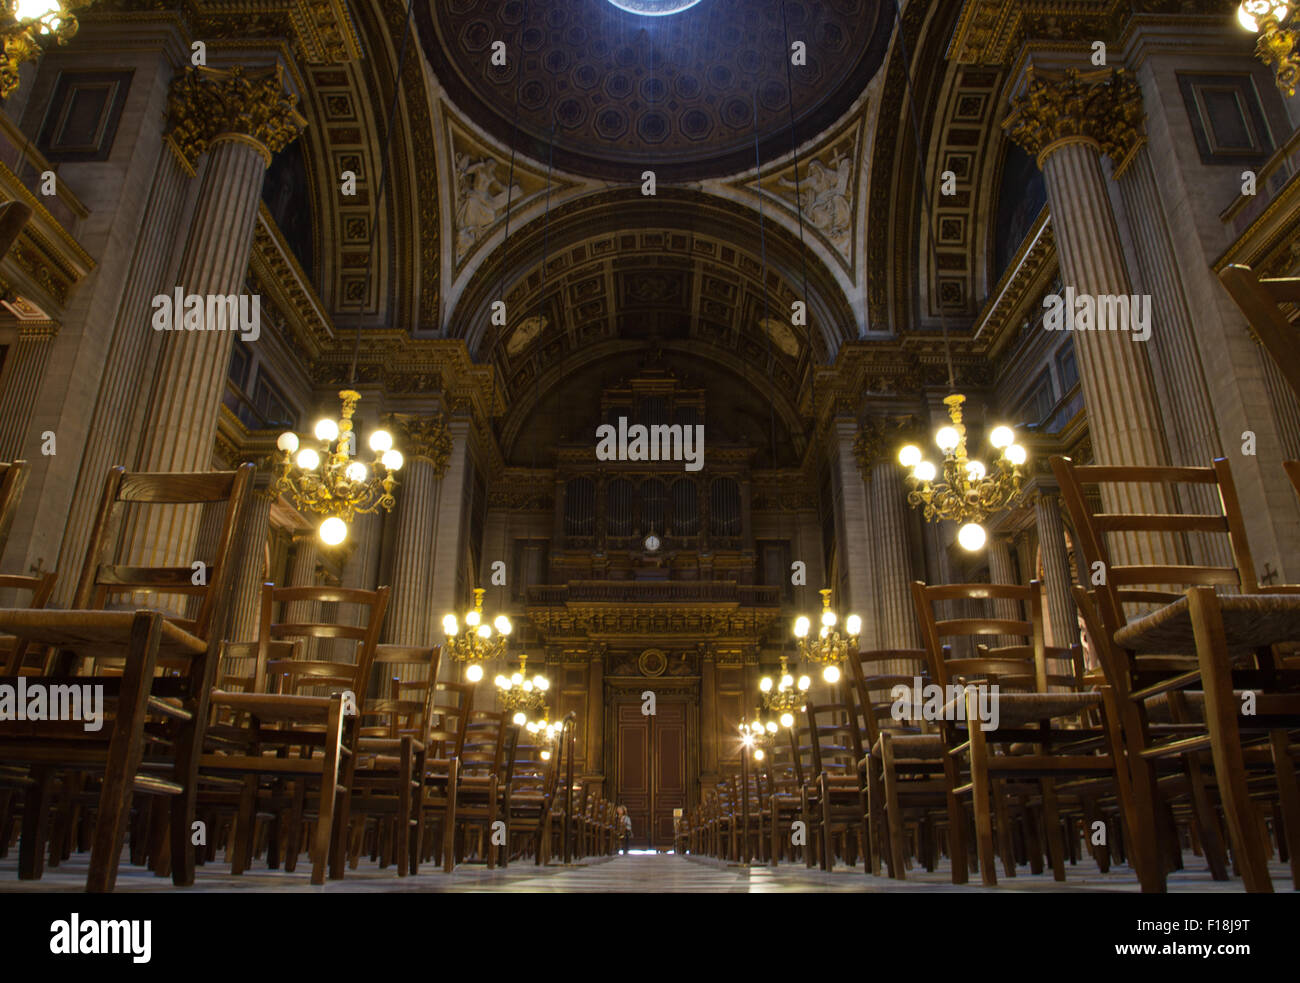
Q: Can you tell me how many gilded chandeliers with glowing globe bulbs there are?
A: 10